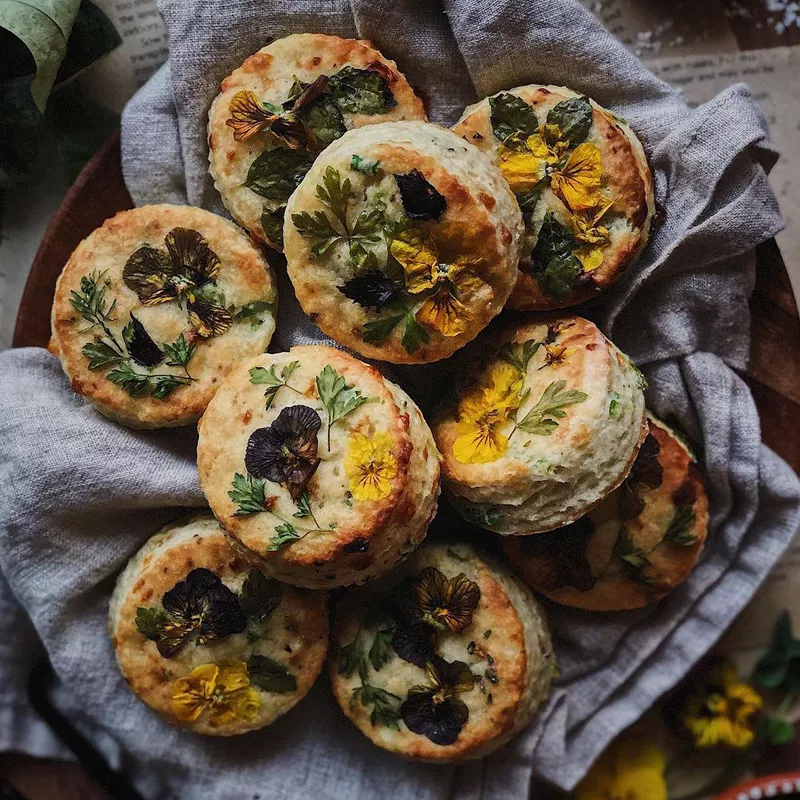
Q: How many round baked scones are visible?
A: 9